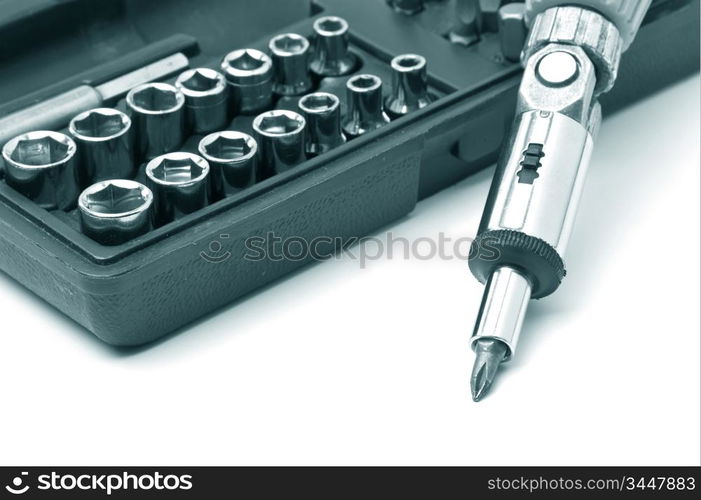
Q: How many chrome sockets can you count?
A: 14